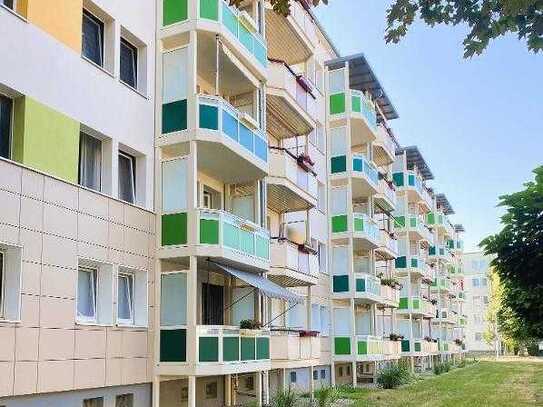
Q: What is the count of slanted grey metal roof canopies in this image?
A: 4